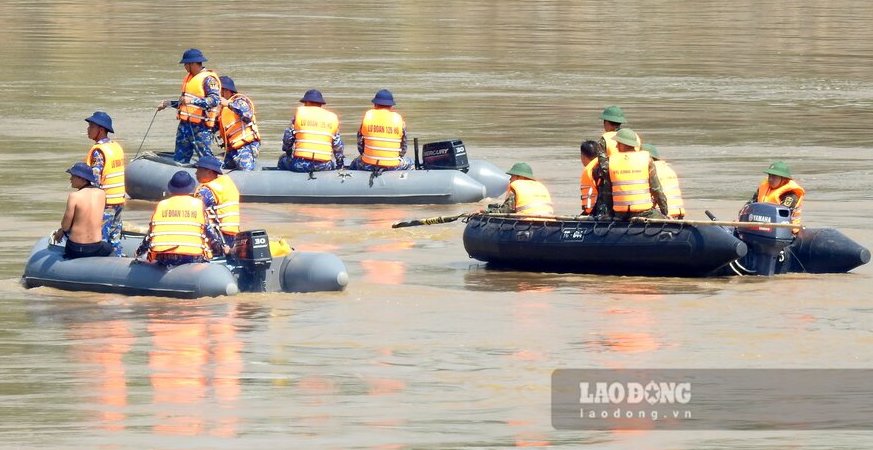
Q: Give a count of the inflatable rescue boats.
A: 3